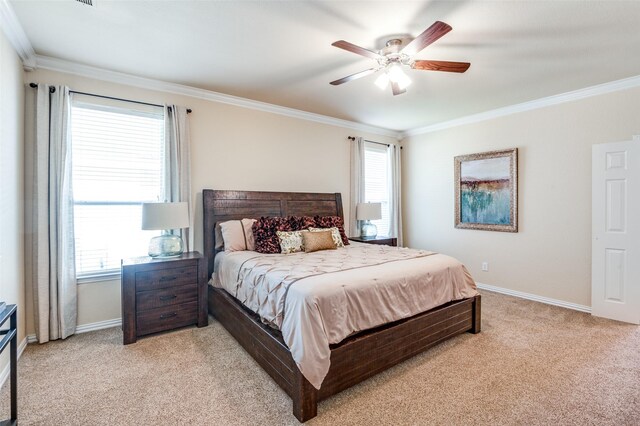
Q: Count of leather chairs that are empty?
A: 0